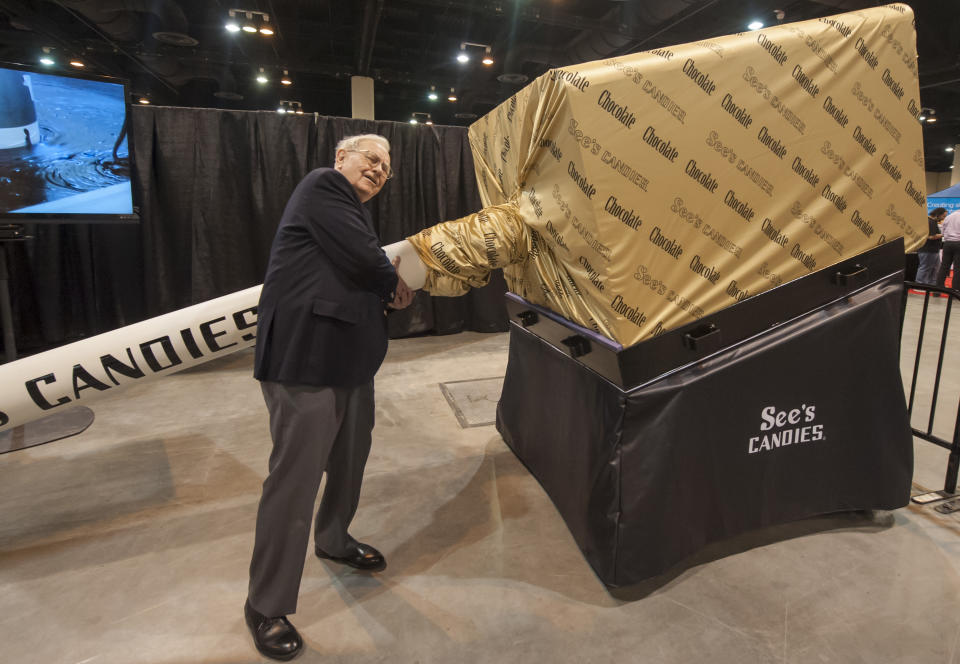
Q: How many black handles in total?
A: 4